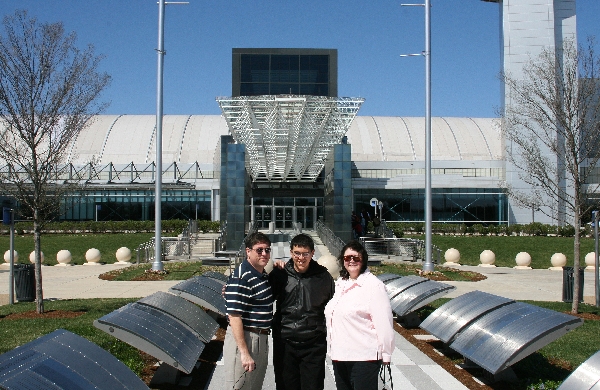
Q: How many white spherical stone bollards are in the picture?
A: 12